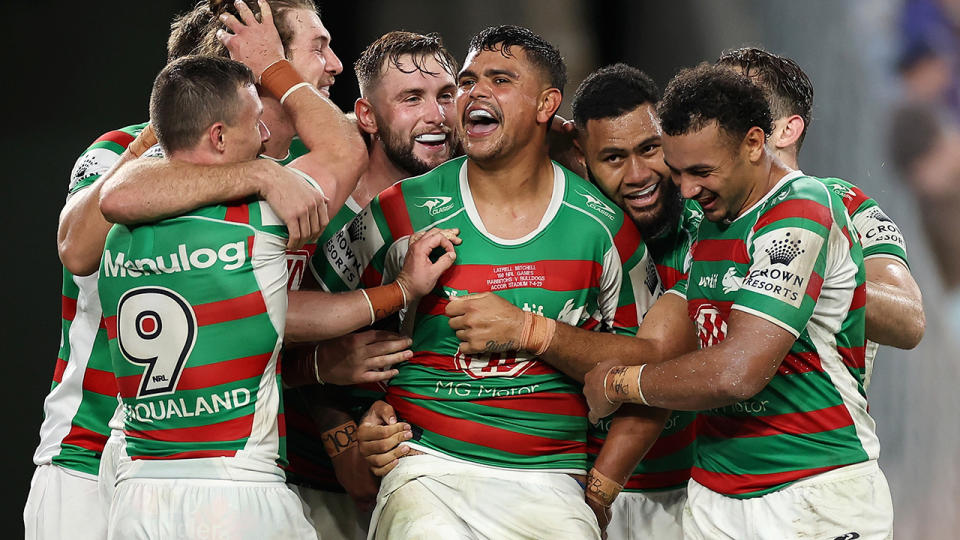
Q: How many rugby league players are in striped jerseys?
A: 8